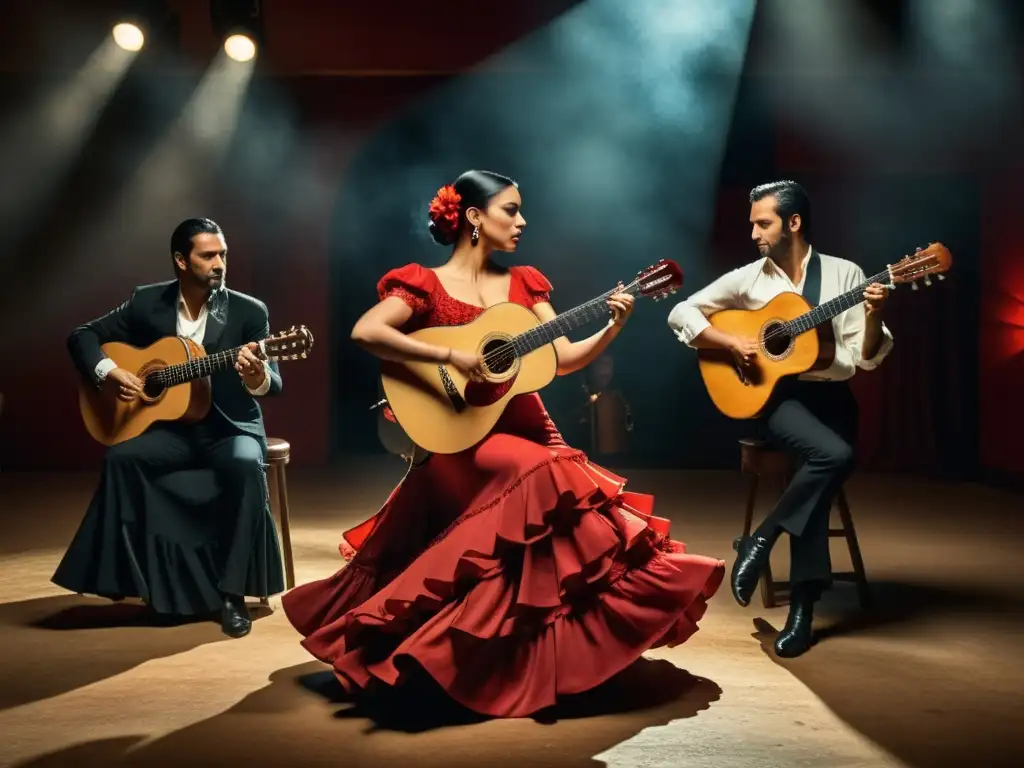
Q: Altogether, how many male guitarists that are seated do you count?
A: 2